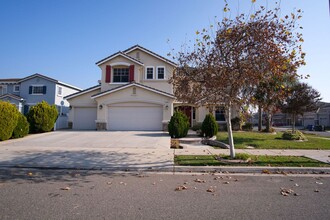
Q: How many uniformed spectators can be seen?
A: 0